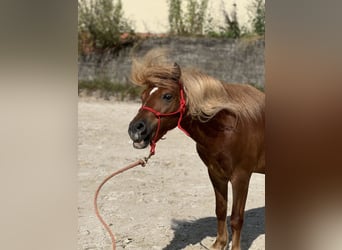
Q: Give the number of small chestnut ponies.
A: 1